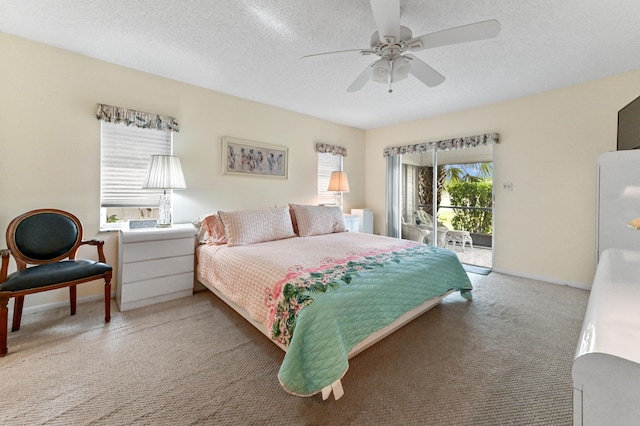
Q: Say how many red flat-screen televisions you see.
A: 0